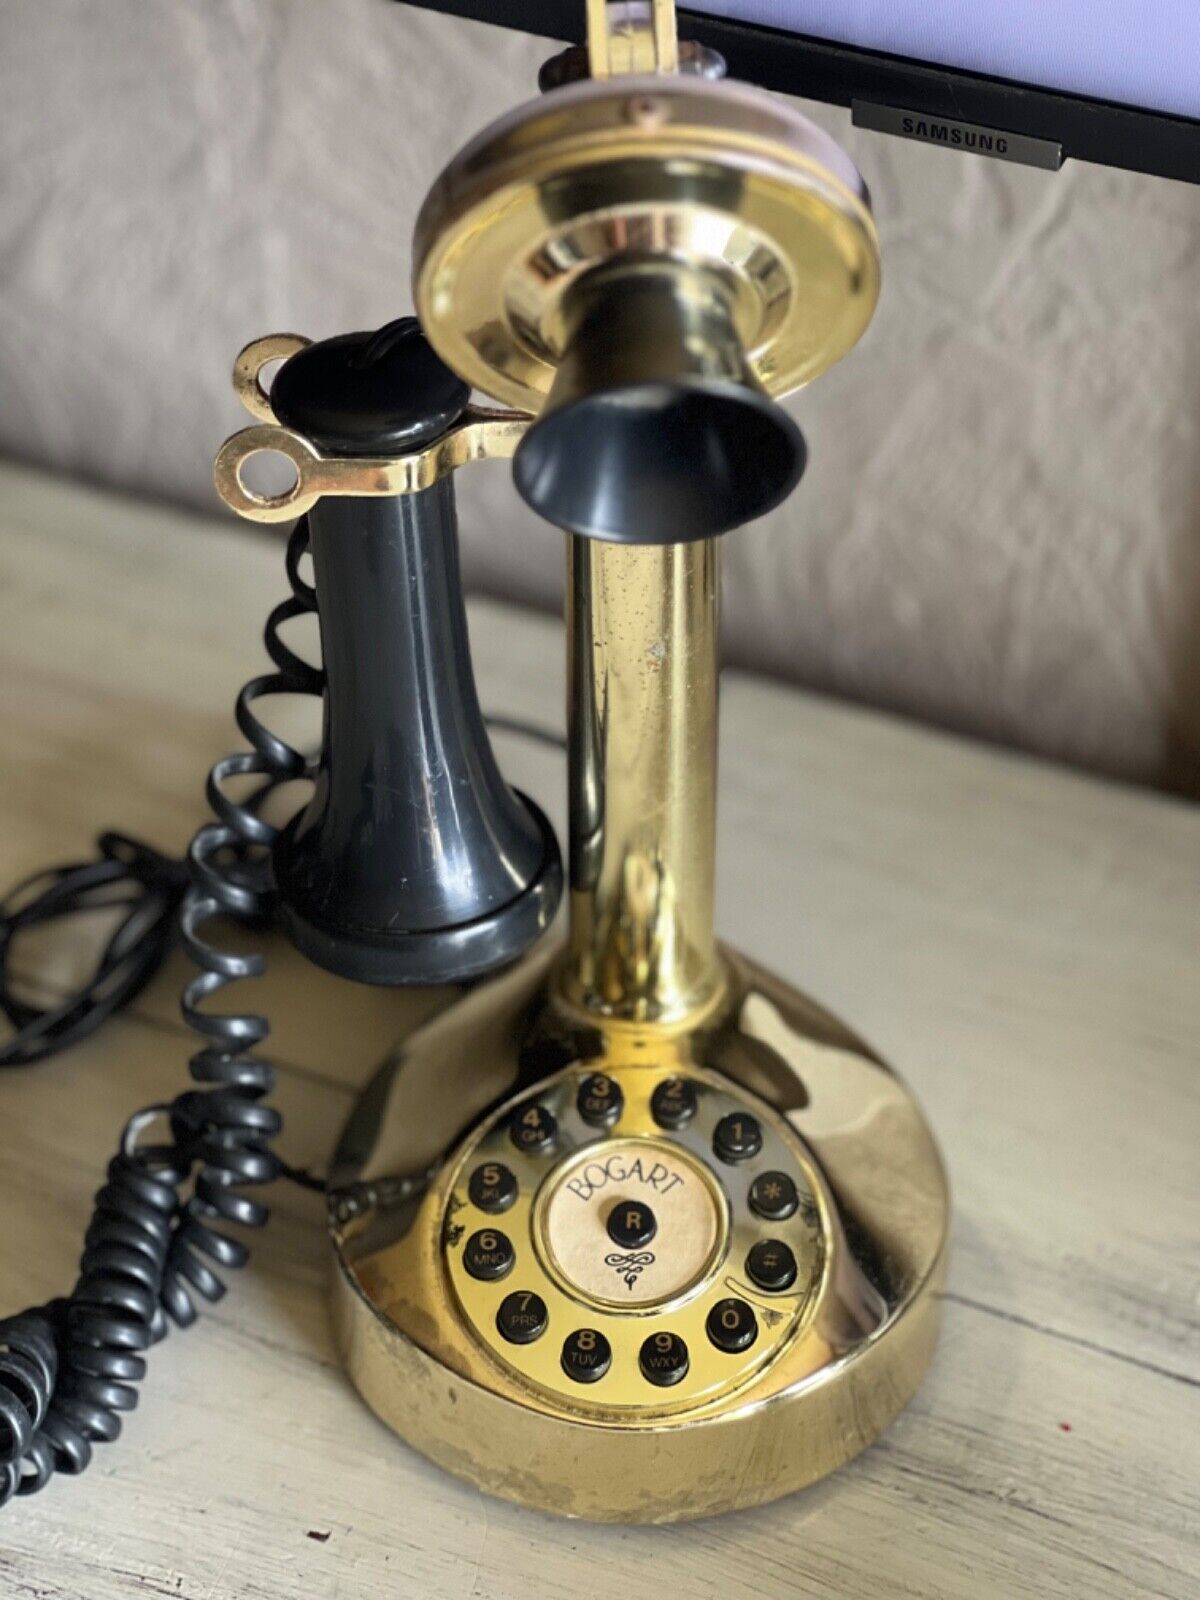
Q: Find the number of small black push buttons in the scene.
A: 13